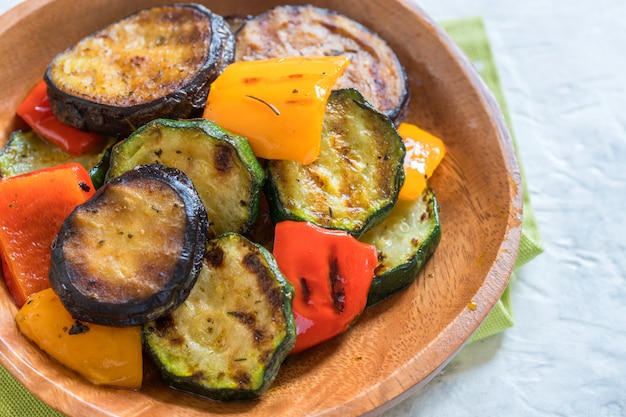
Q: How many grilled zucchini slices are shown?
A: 5